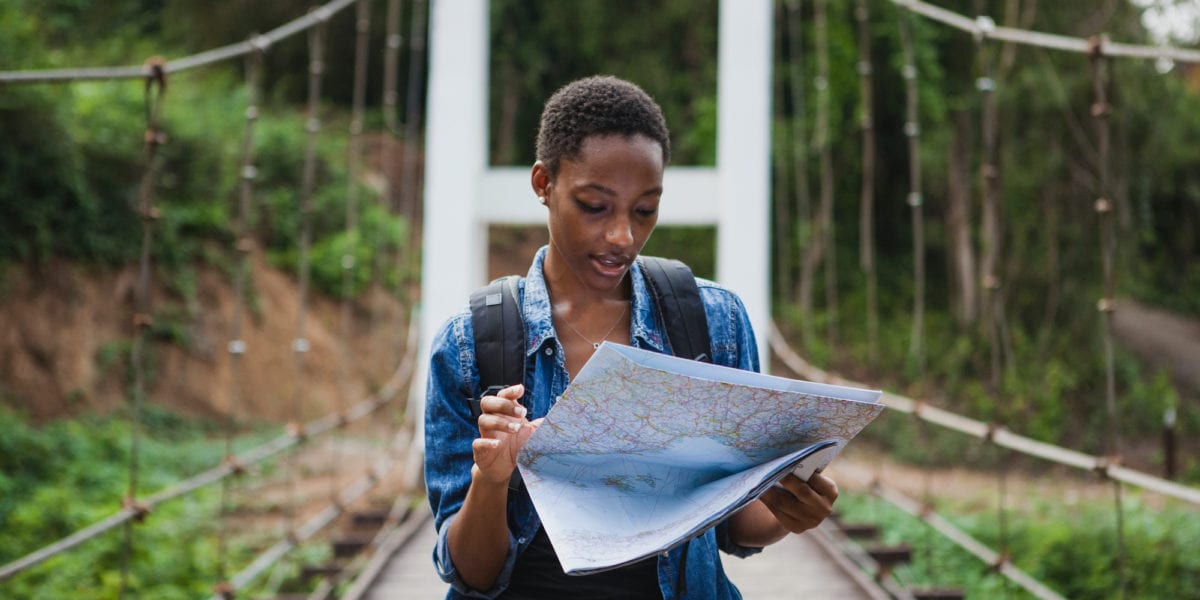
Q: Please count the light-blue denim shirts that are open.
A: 1